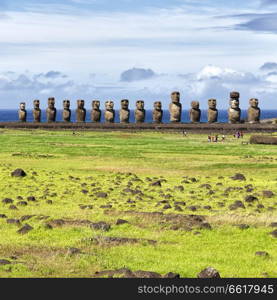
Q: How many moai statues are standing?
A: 15